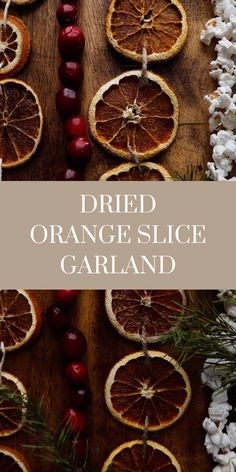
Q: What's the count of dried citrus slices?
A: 12